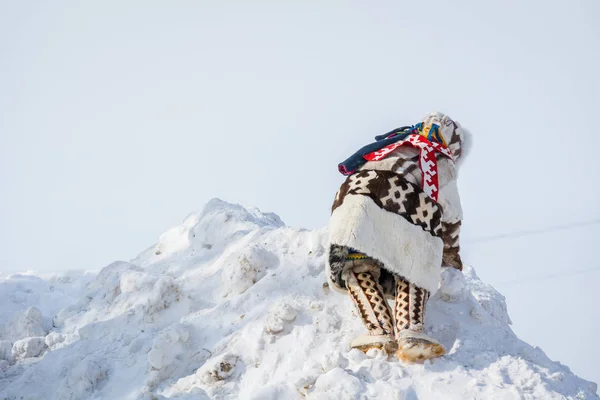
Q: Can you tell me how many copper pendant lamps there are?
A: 0